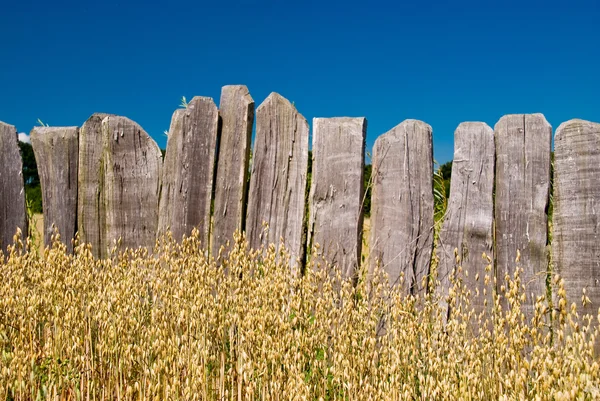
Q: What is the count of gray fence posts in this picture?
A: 11